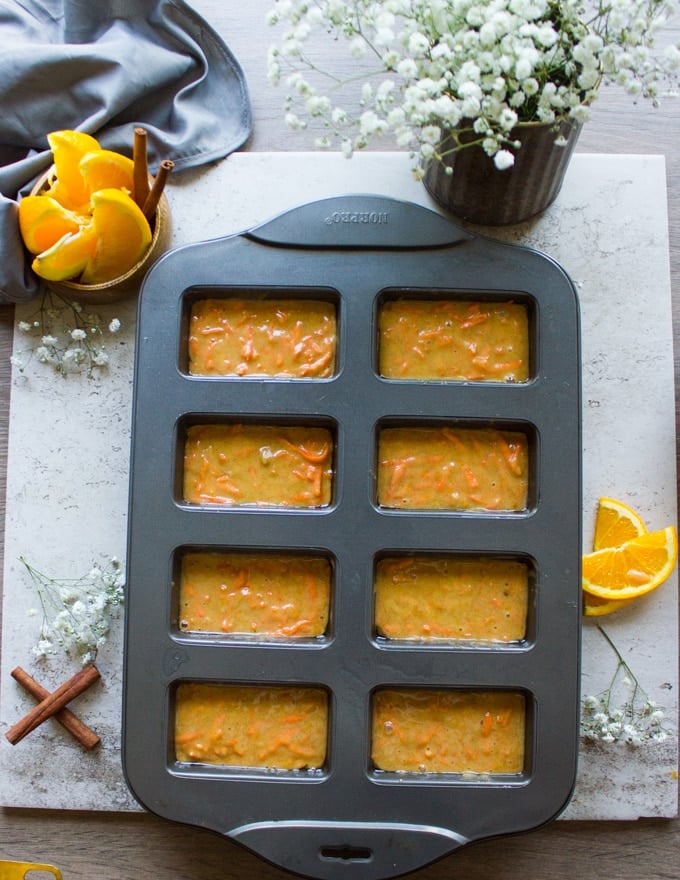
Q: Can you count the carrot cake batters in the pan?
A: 8